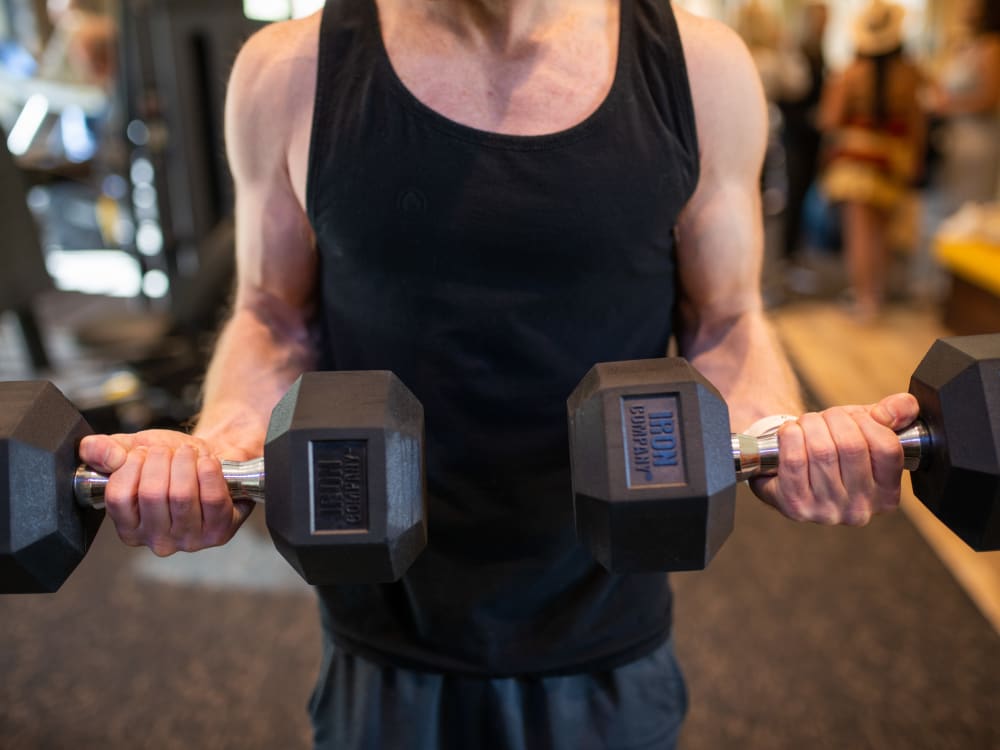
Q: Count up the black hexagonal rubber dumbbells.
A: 2